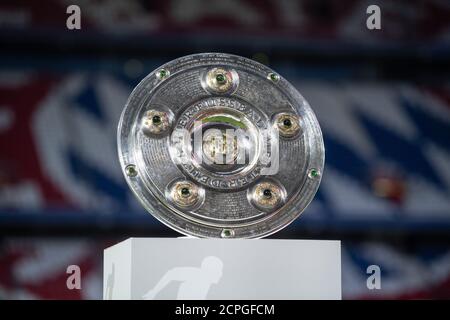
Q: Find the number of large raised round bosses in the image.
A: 5